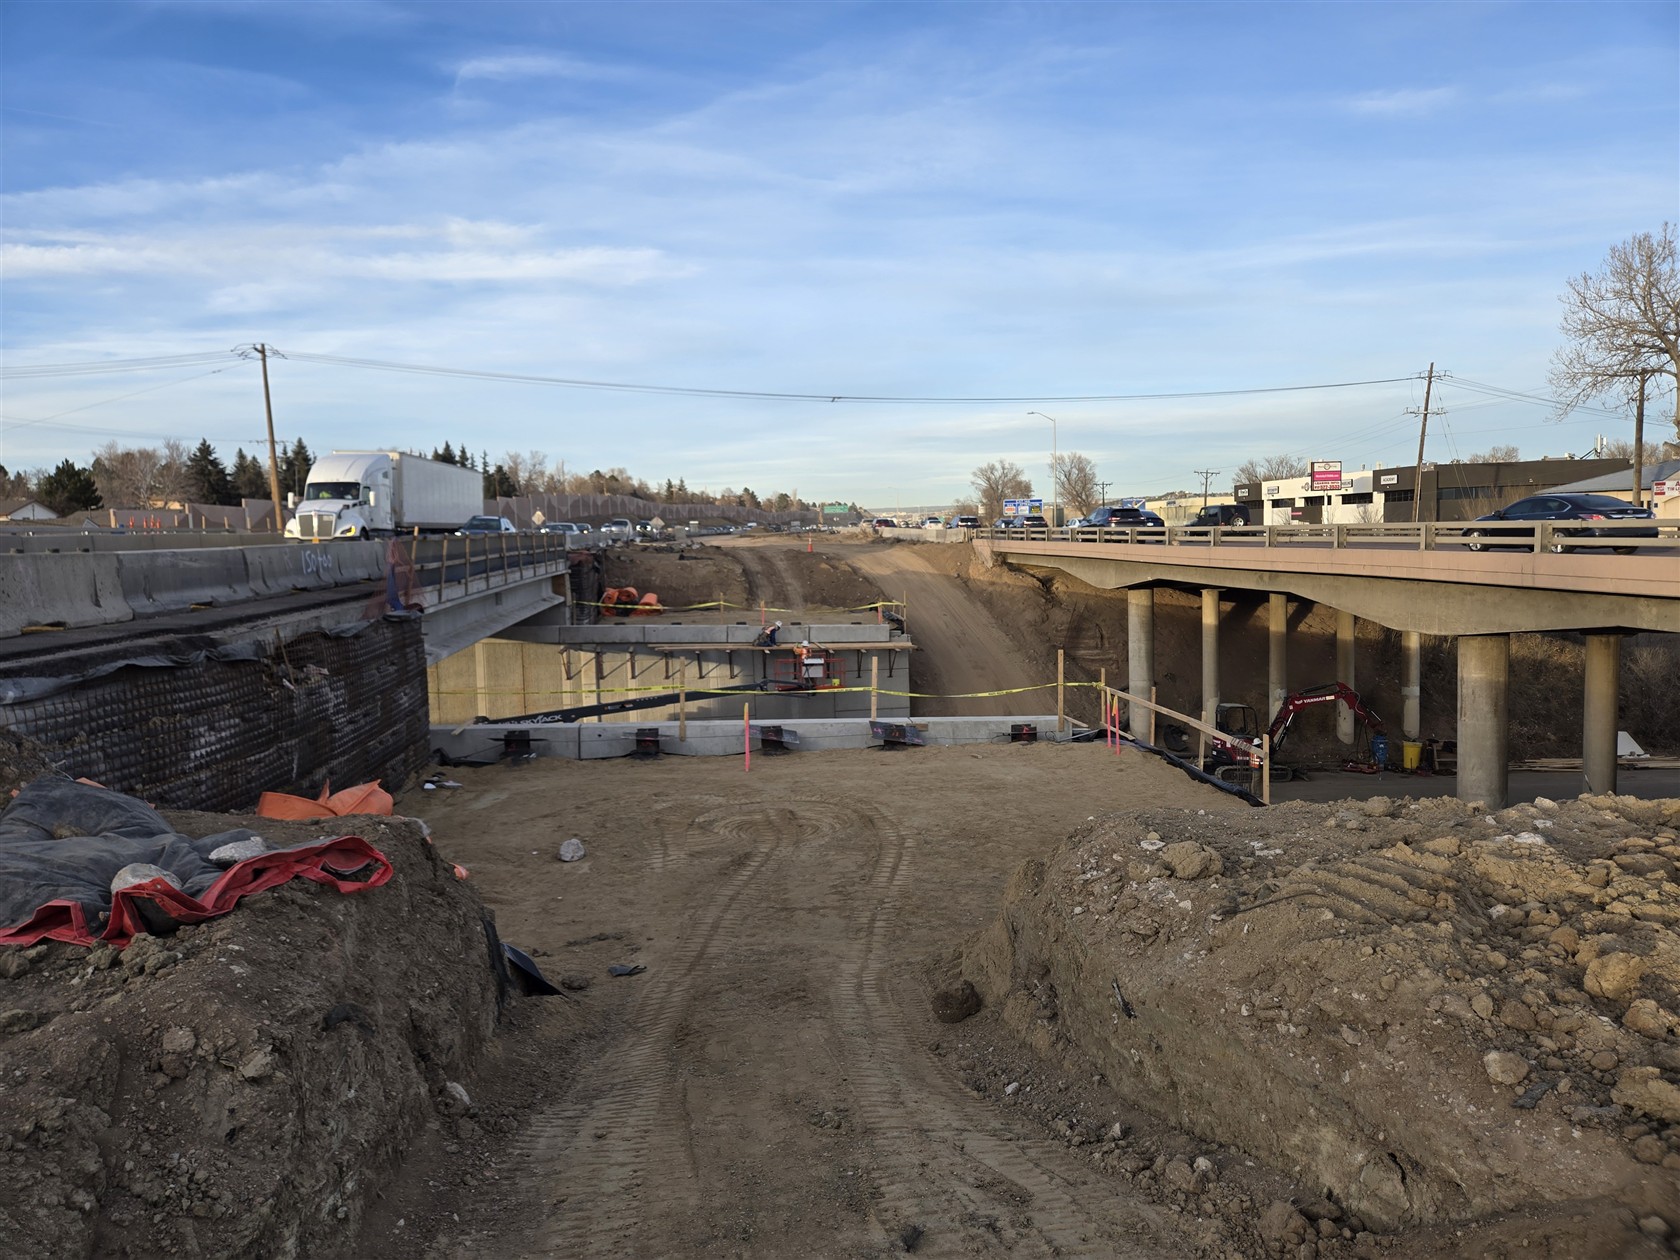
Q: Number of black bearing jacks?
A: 5